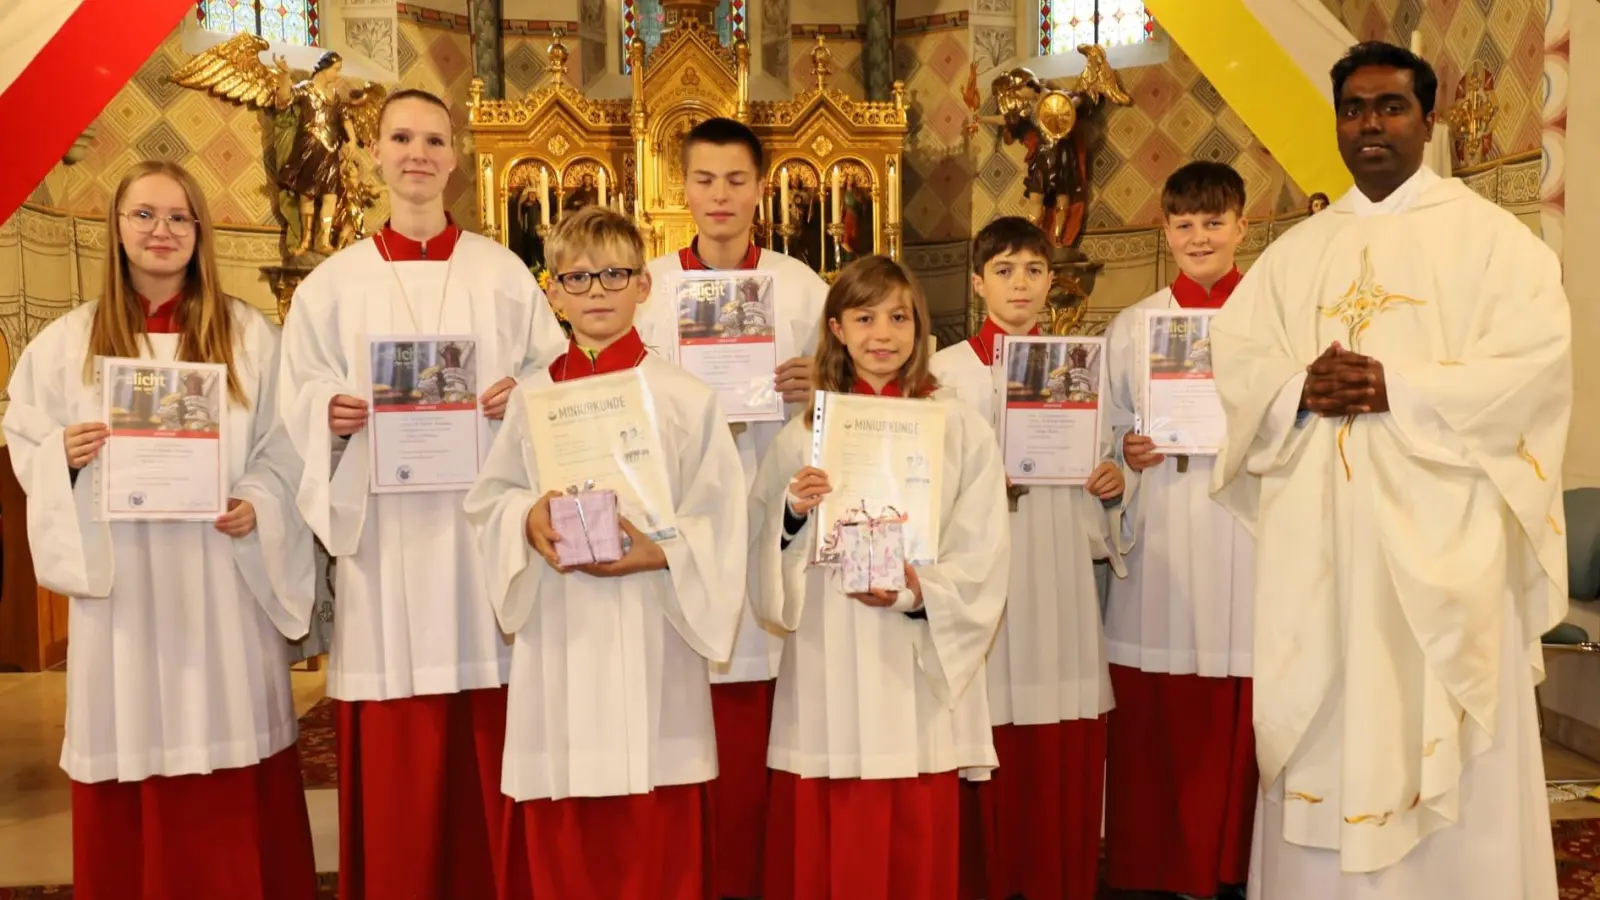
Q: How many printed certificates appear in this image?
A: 7